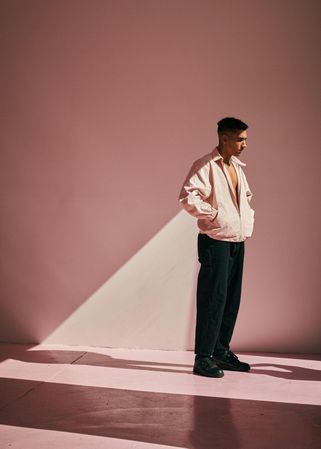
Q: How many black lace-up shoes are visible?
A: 2